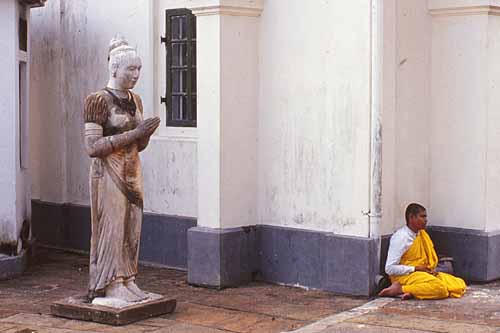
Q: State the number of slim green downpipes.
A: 0